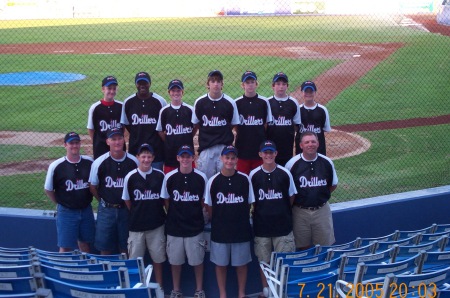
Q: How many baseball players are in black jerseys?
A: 14